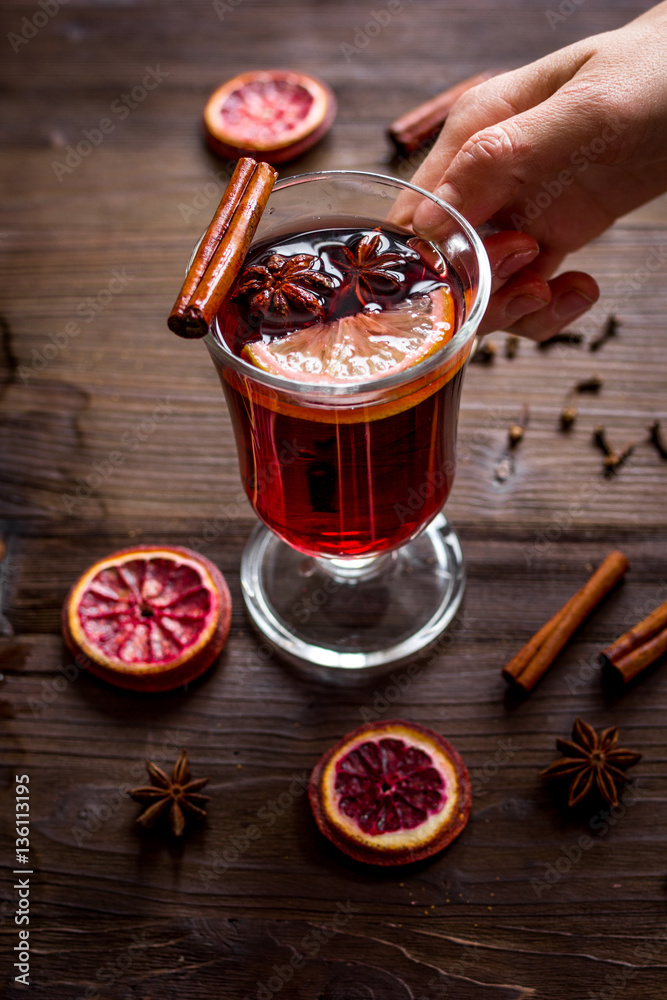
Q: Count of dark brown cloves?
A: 10